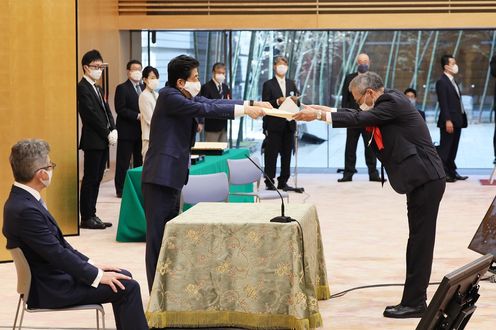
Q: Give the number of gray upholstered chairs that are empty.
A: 2